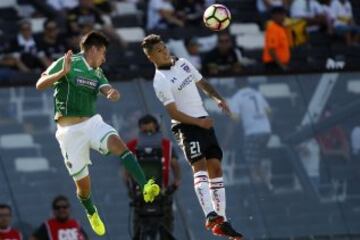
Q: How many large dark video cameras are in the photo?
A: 1